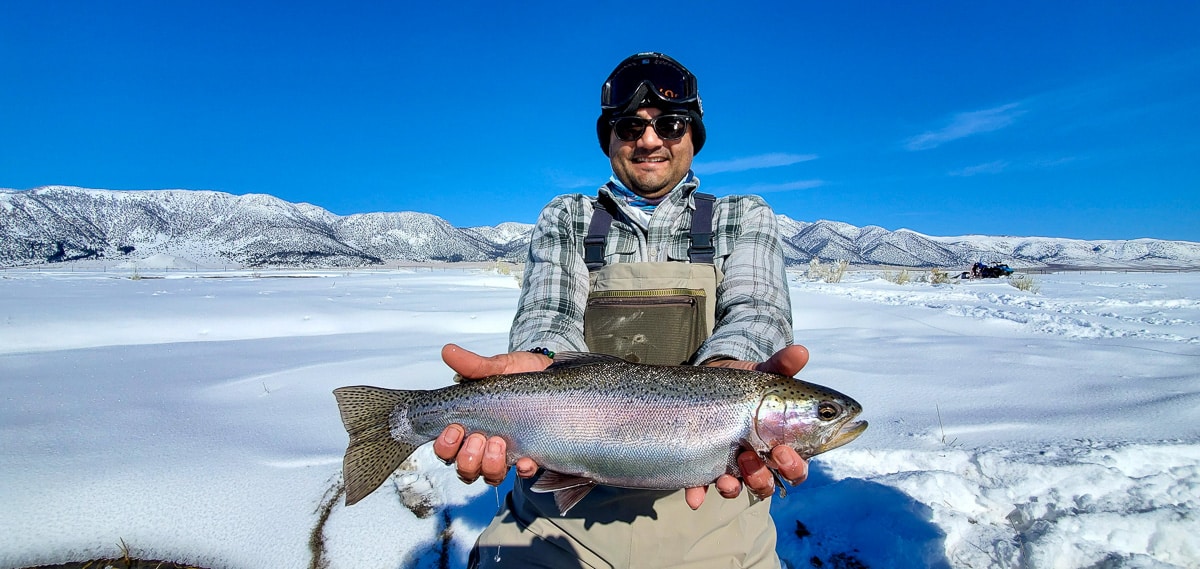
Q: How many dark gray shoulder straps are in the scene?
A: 2